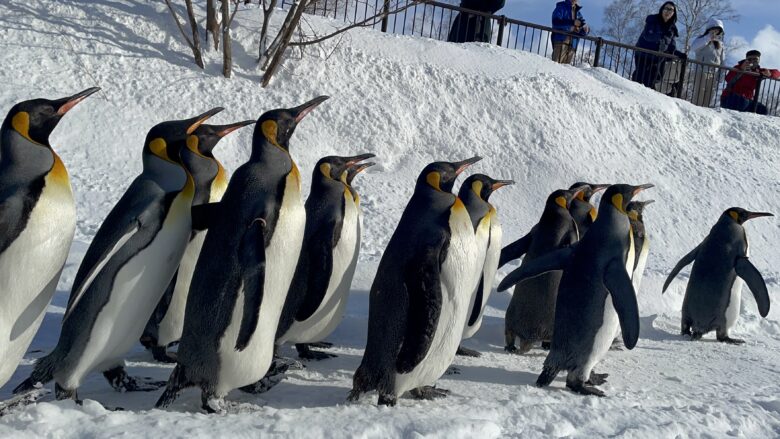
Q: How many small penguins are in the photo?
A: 13